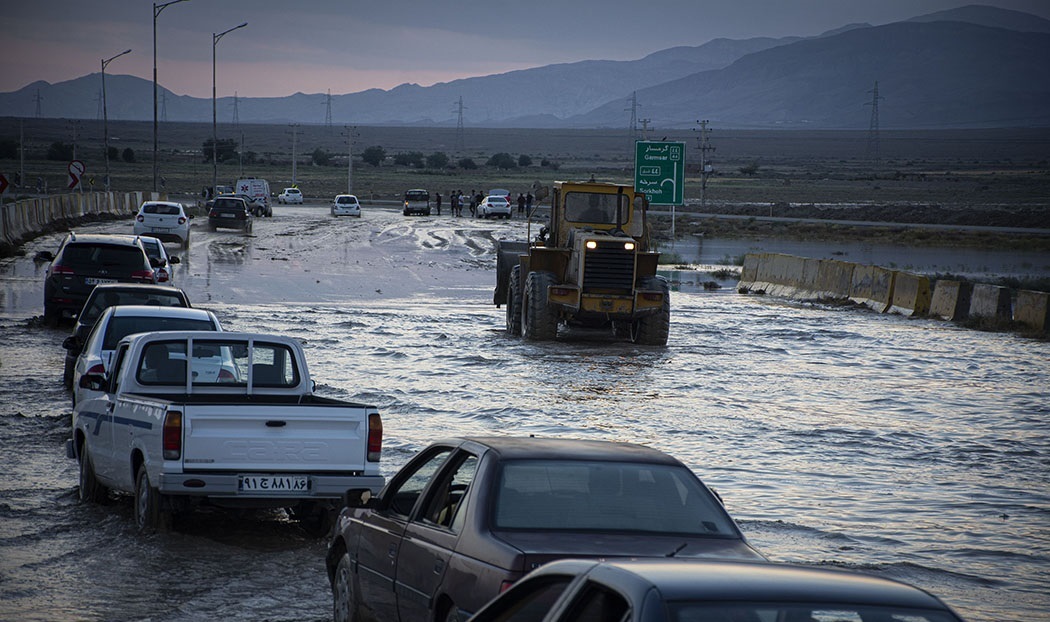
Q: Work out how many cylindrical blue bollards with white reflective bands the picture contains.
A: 0